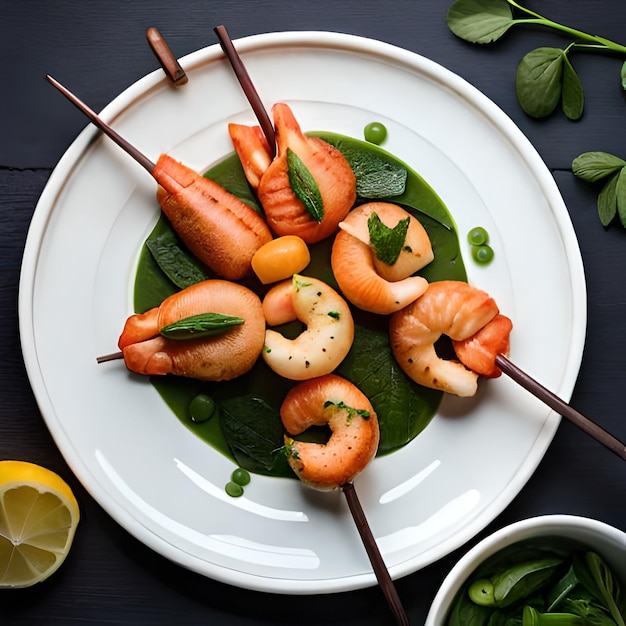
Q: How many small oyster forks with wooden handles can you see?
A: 0